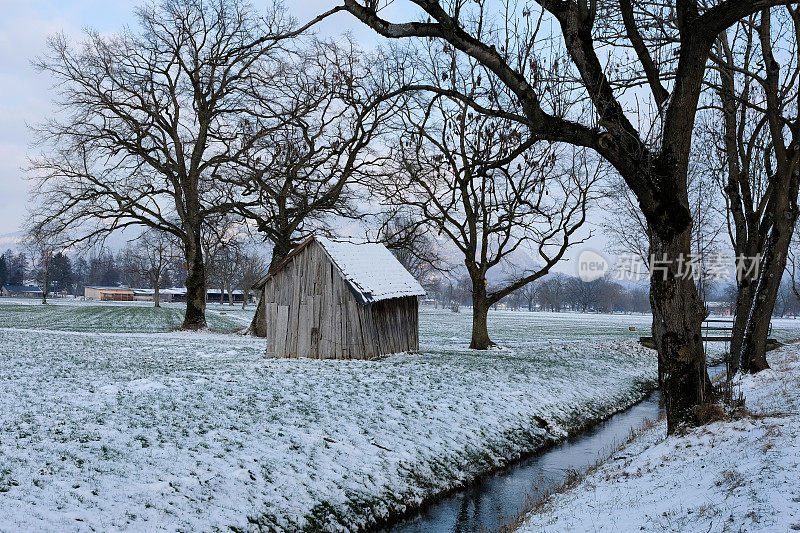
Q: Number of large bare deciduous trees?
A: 5